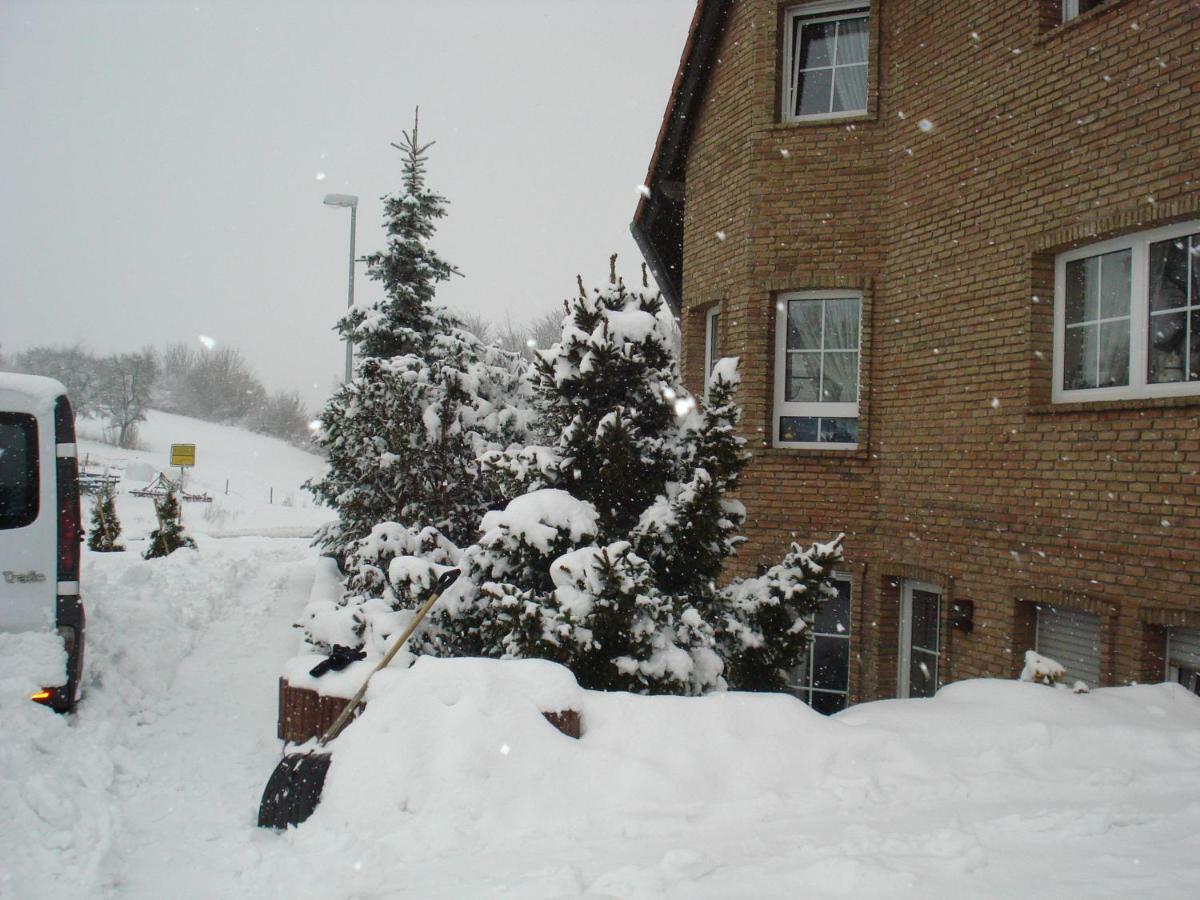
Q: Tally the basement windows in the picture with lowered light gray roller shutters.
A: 2